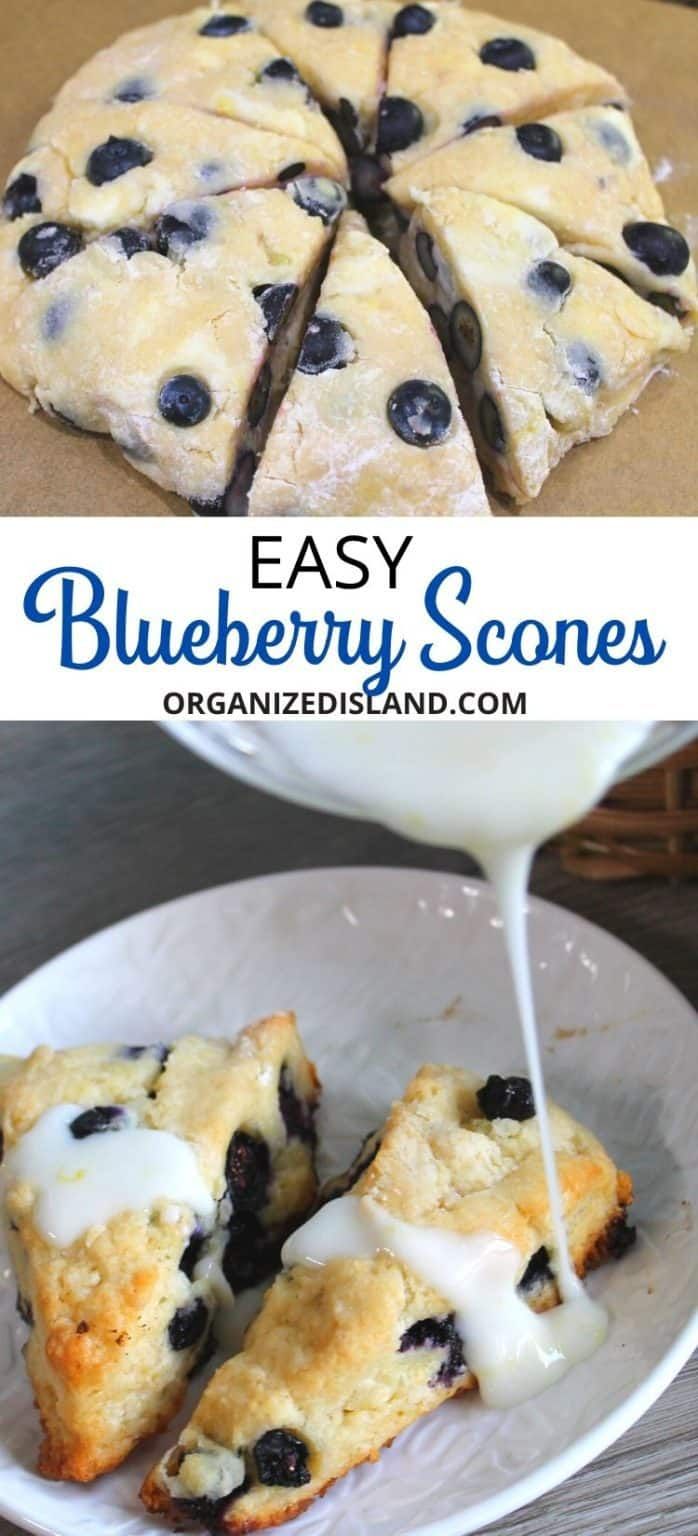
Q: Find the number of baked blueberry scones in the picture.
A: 2